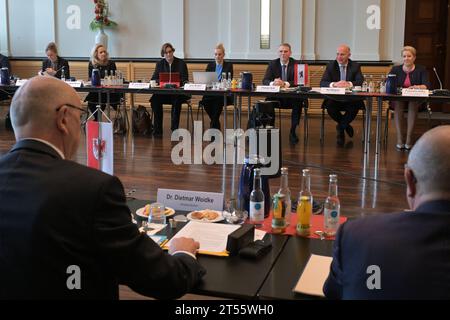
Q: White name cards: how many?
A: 8